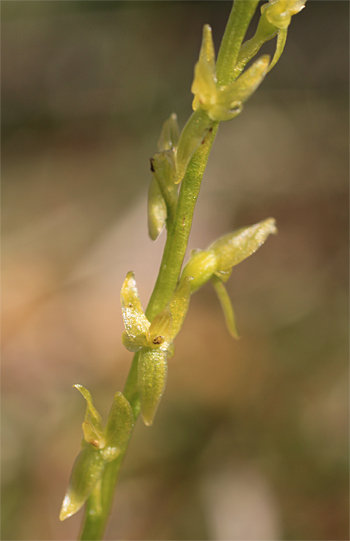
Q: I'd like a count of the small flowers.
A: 6